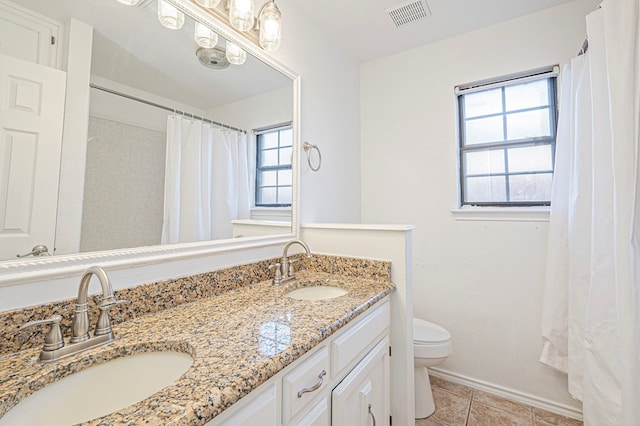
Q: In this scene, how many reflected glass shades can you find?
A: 4